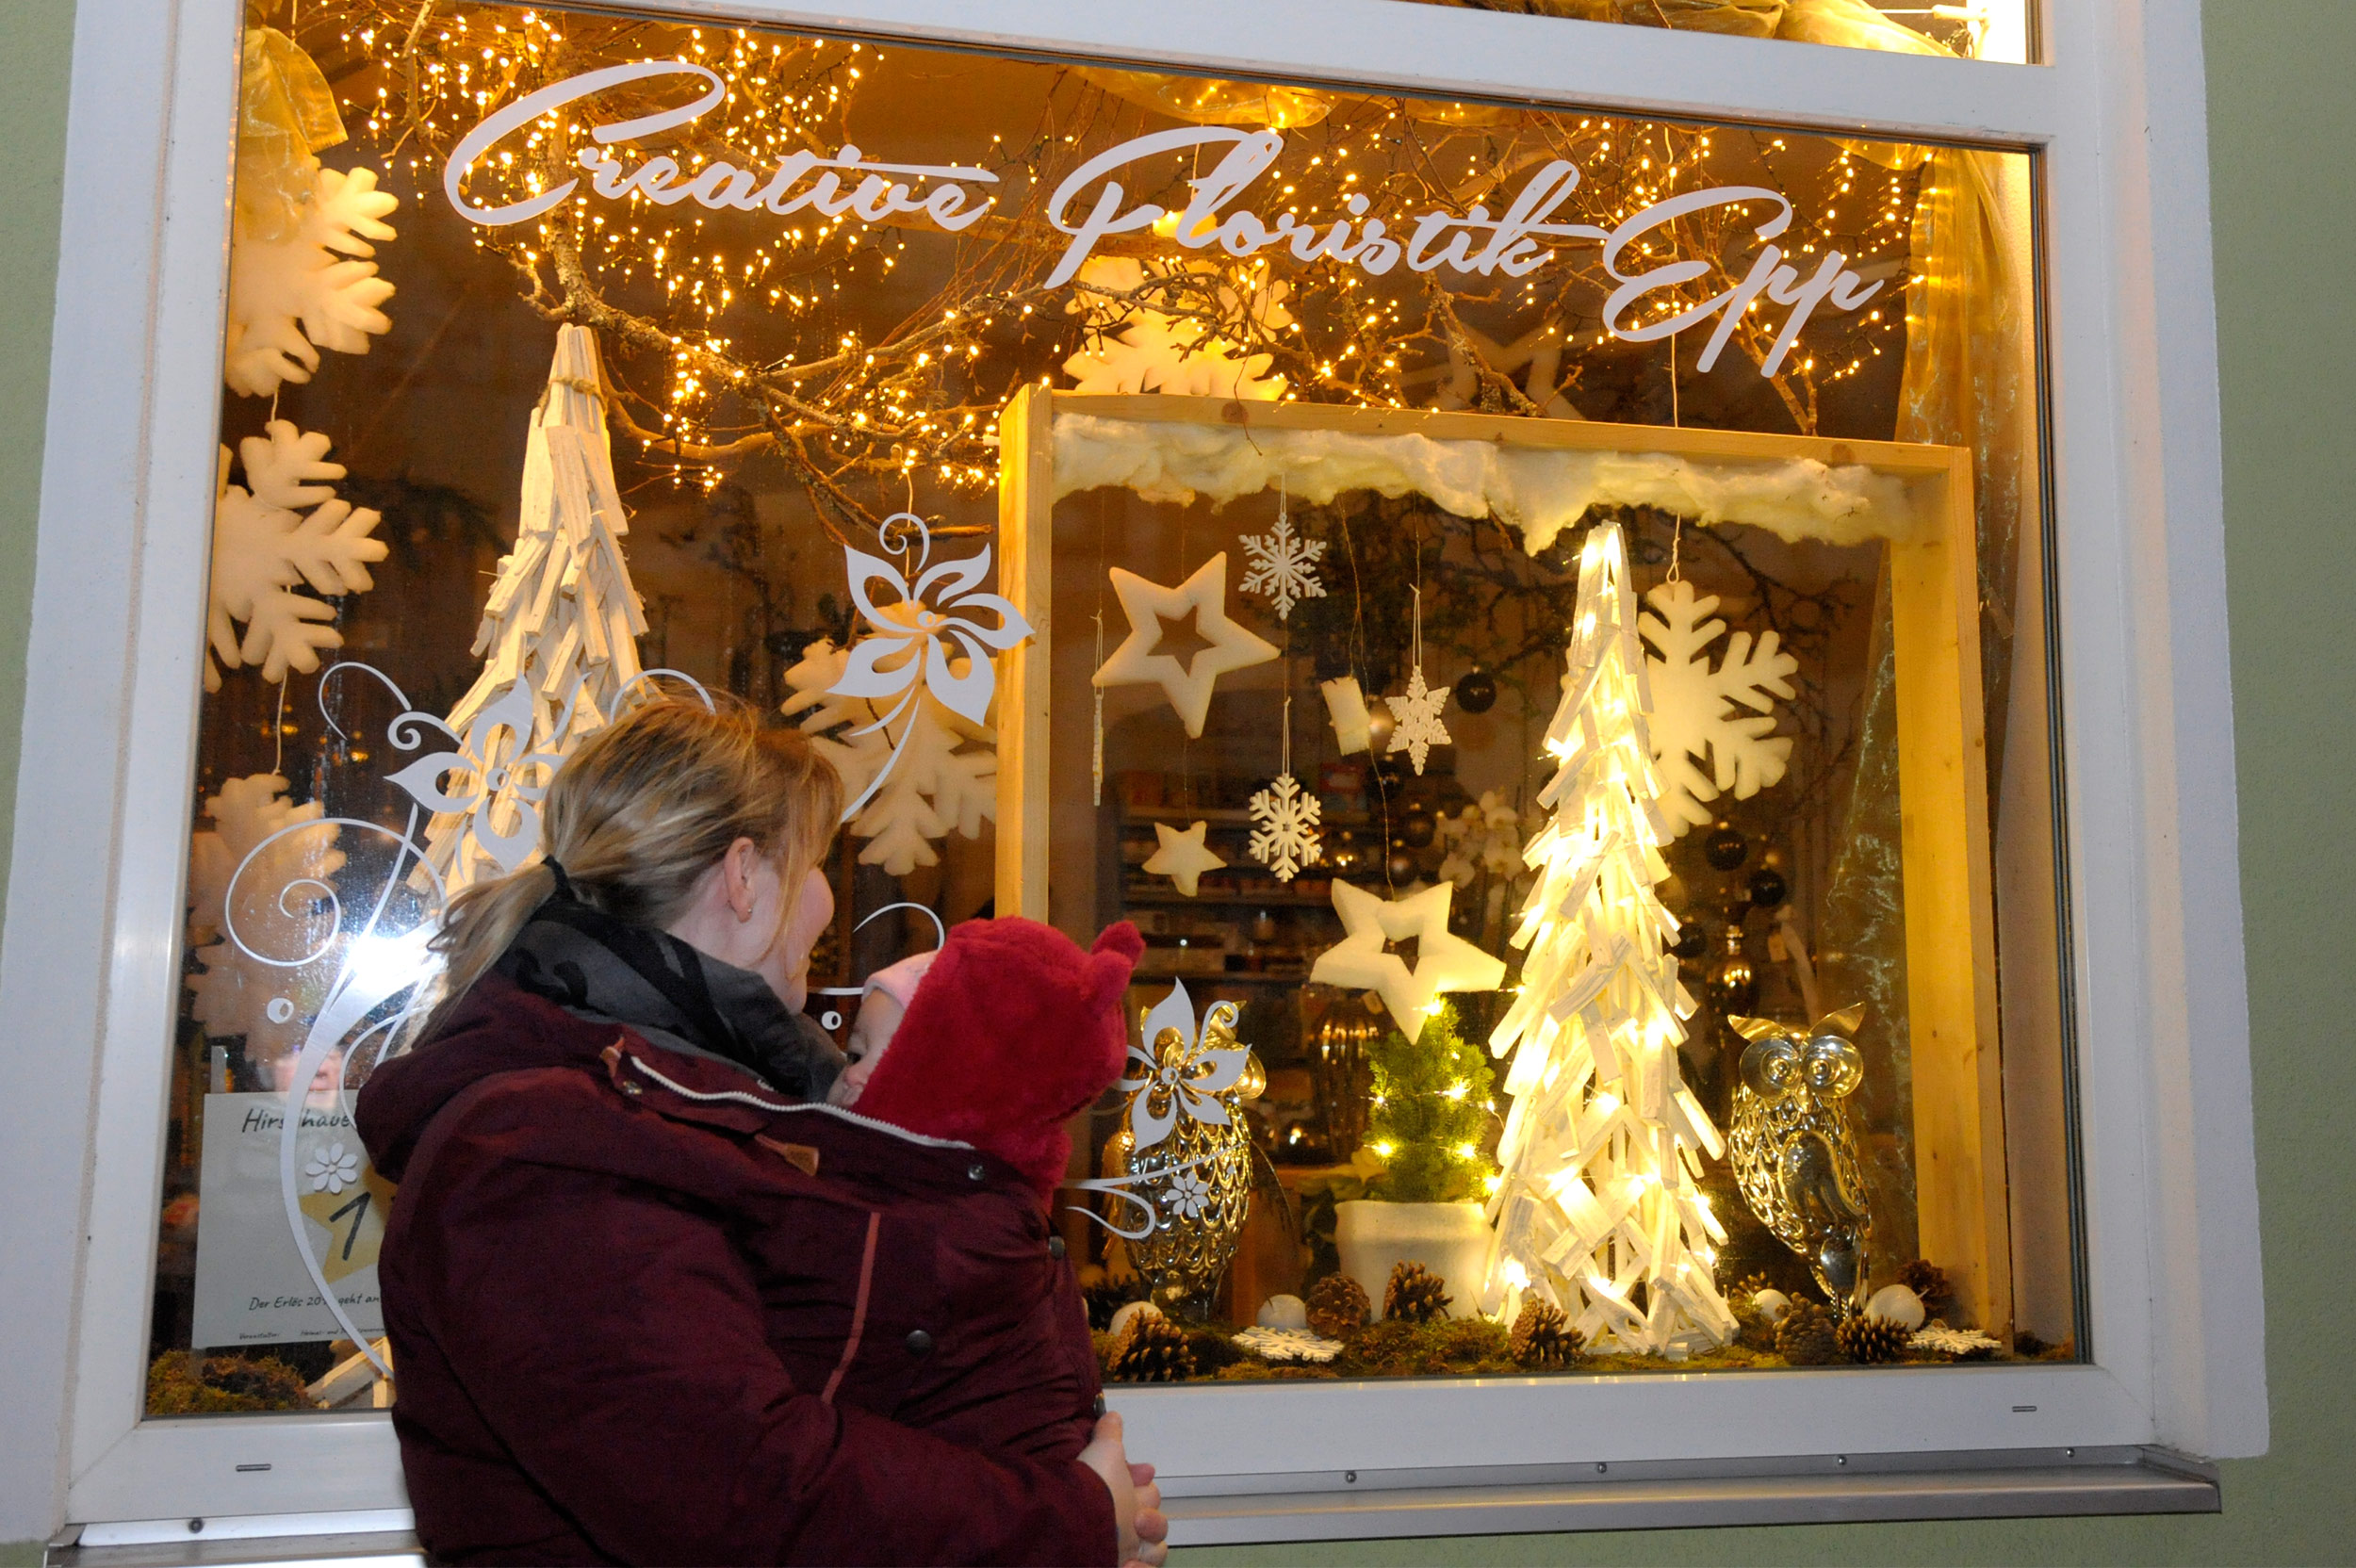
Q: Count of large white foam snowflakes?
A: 6